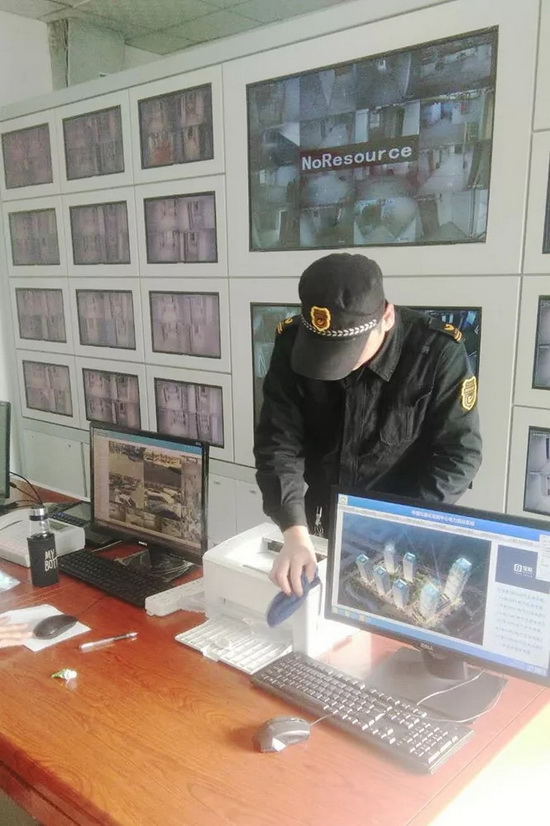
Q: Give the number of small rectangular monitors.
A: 12